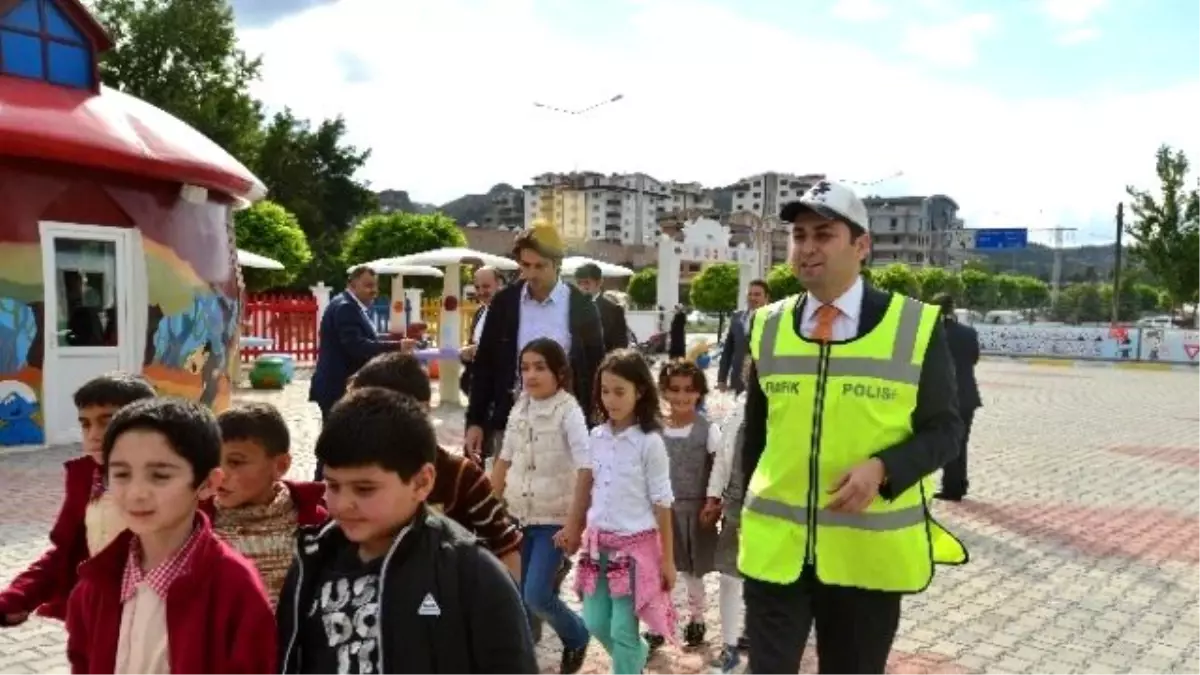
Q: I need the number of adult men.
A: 7